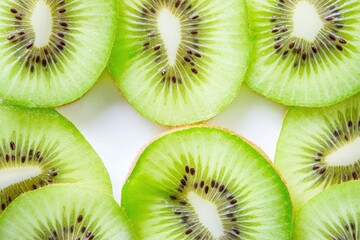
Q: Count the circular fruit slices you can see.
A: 8